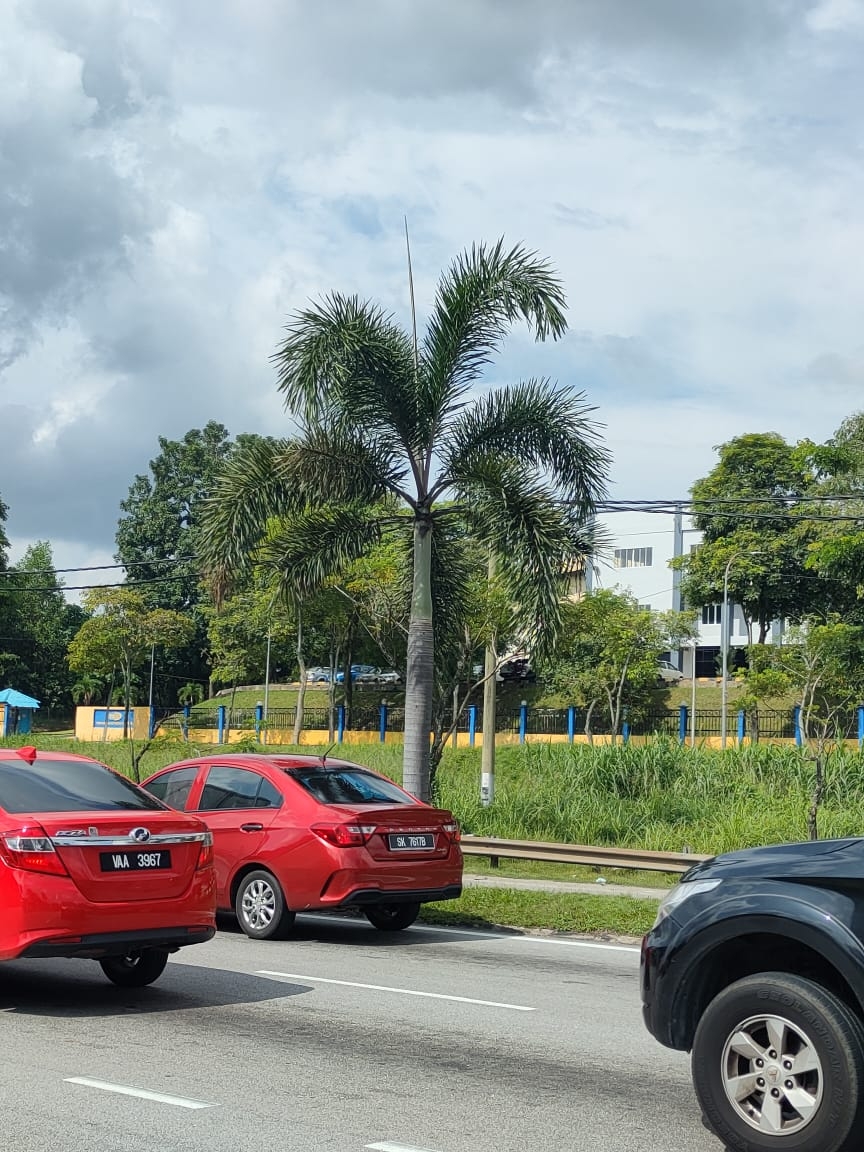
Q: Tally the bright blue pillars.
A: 14